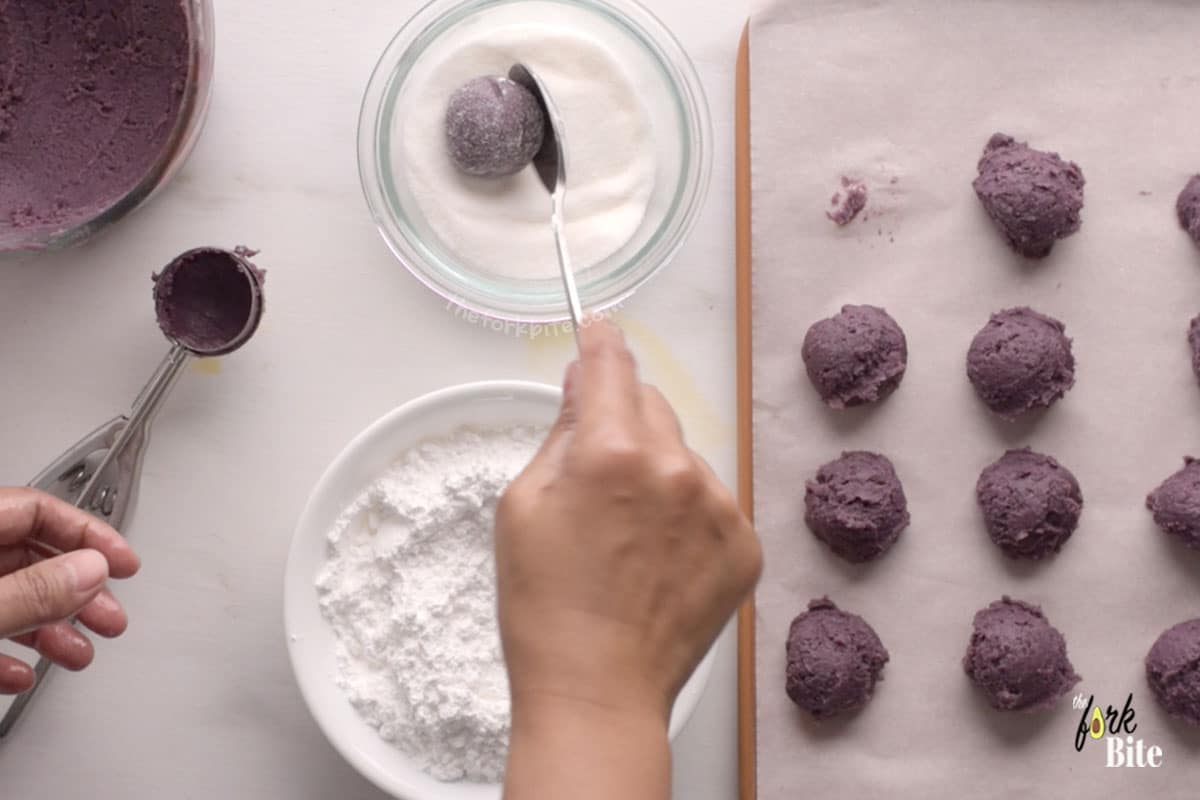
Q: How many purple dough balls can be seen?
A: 12